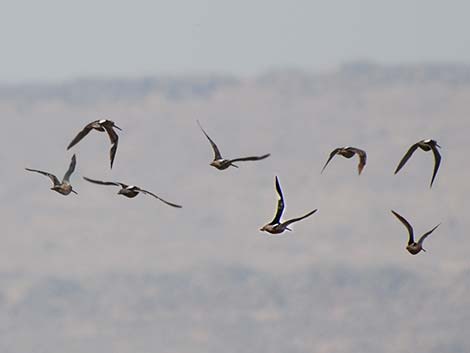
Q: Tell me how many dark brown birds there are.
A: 8